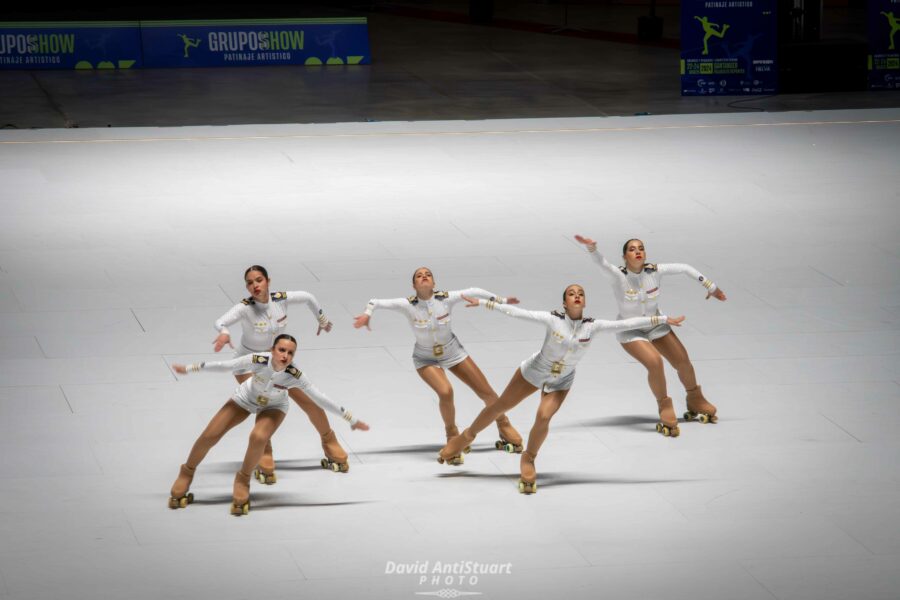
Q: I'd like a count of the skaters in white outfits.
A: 5